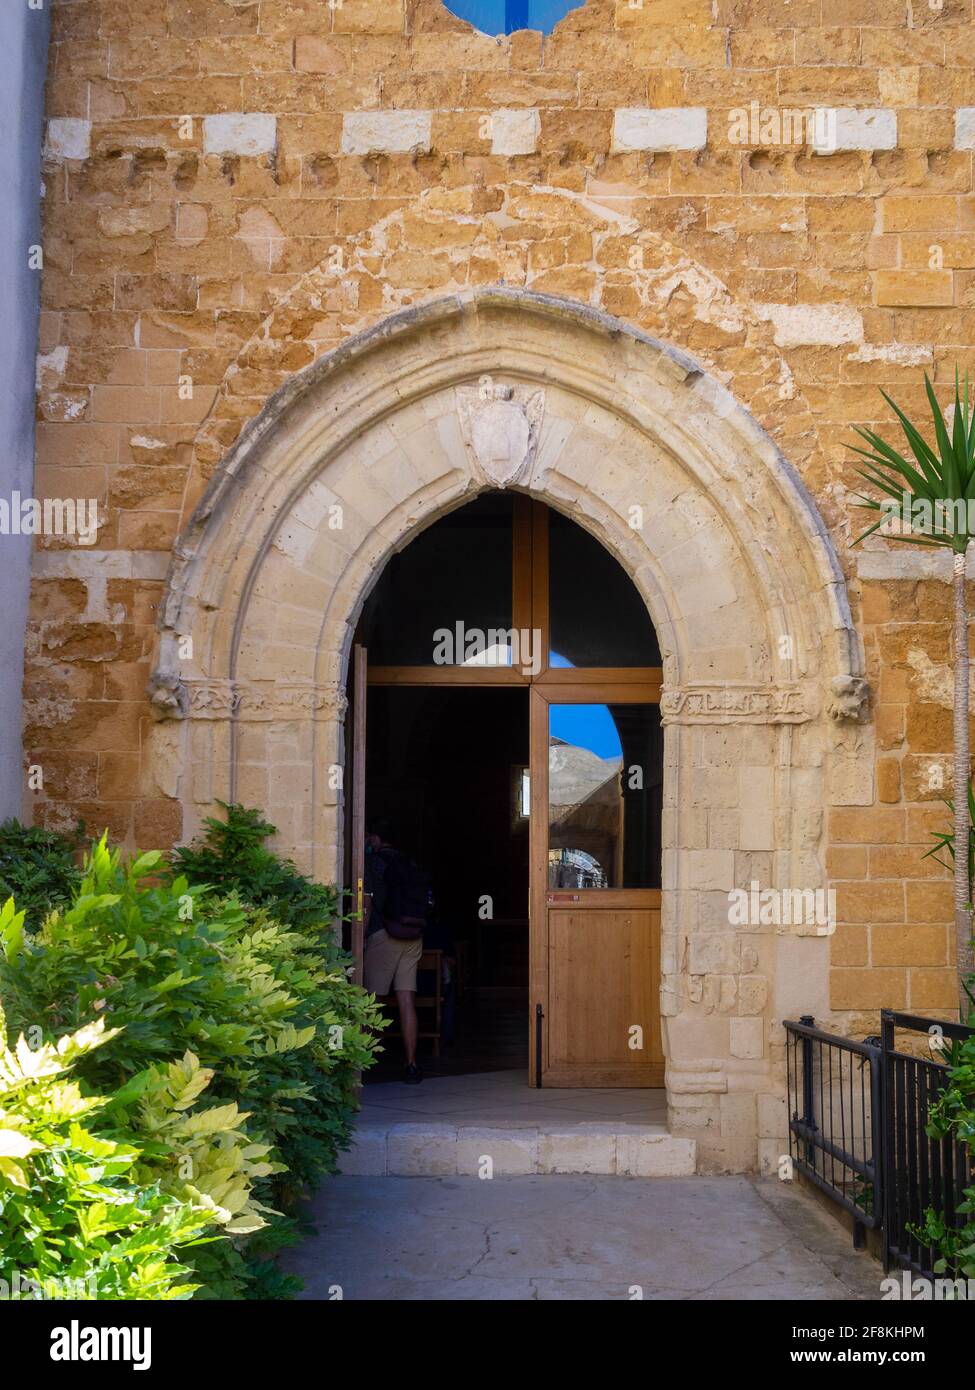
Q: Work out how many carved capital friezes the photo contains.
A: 2